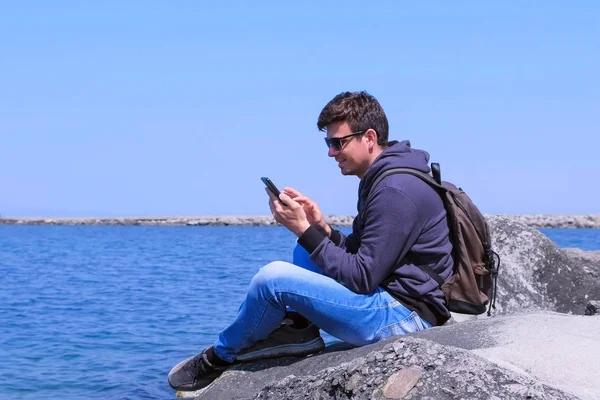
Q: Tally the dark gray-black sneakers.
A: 2